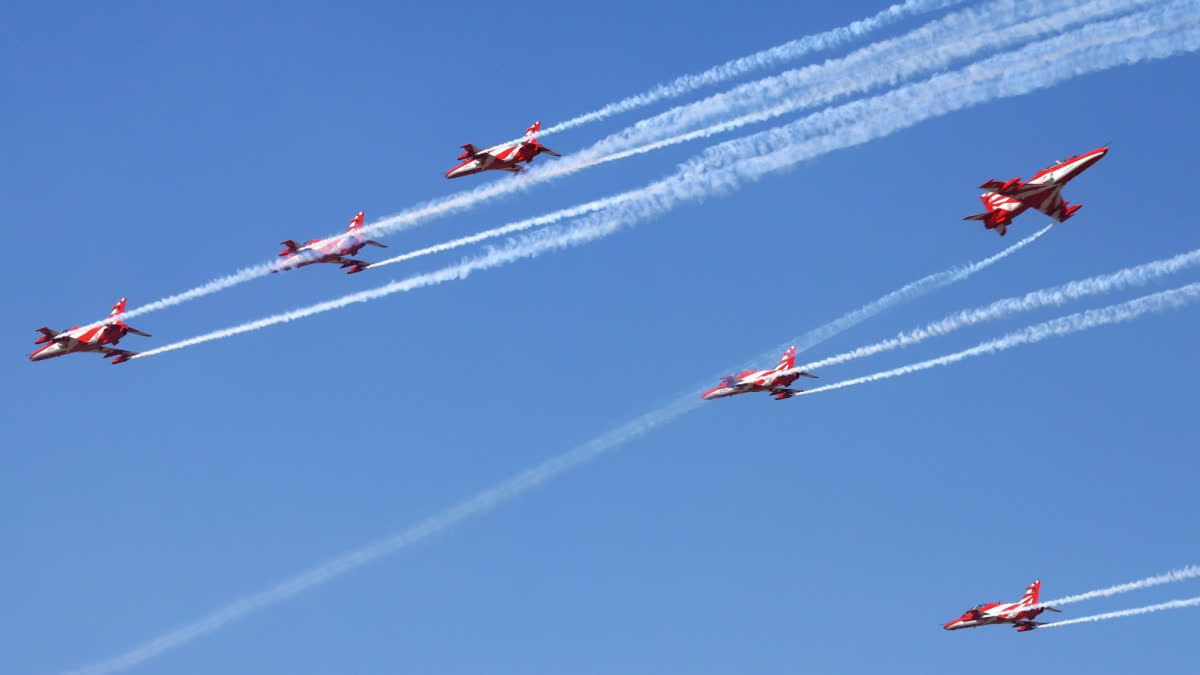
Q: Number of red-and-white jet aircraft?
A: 6